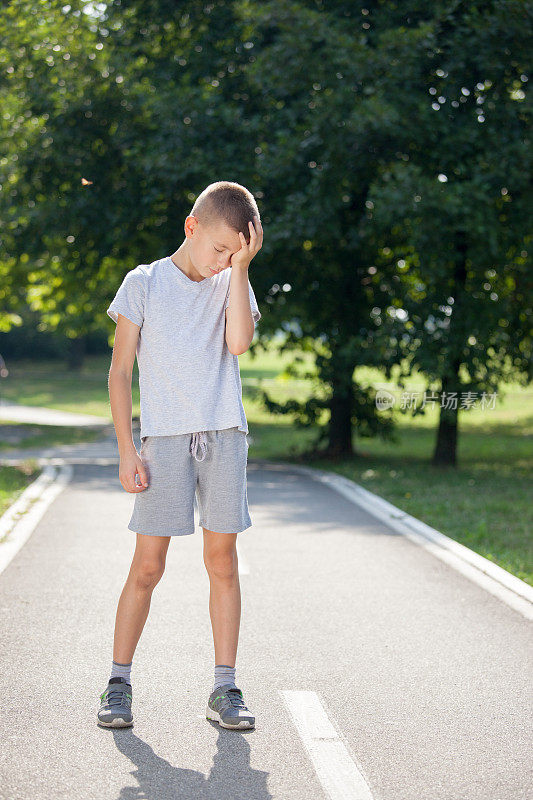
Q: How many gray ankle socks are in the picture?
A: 2